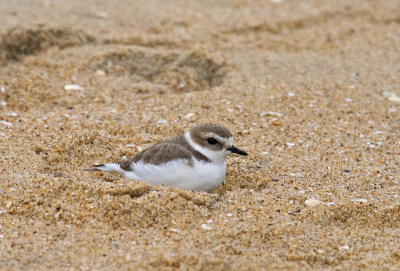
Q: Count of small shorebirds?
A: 1